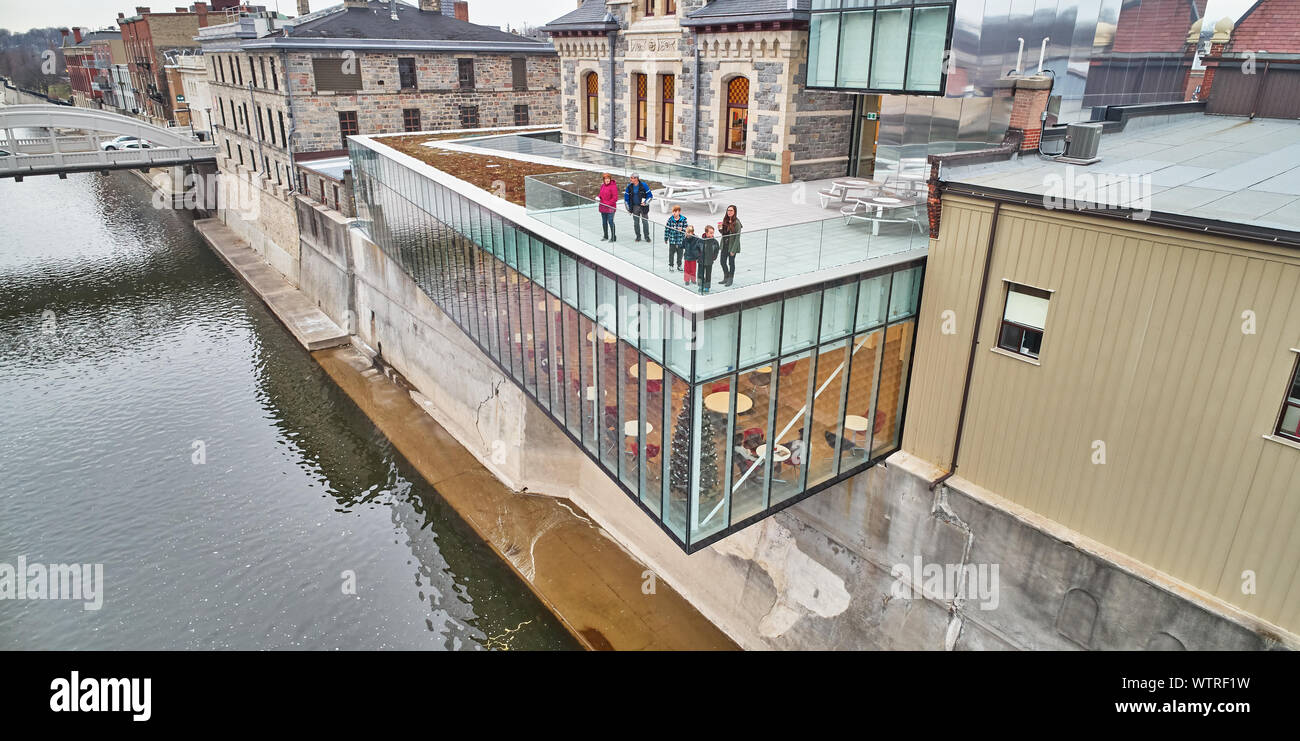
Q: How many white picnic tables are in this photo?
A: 3